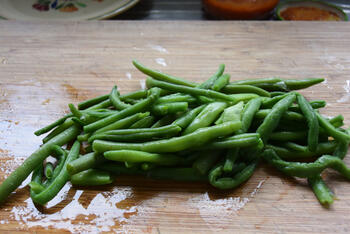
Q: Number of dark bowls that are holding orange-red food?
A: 2